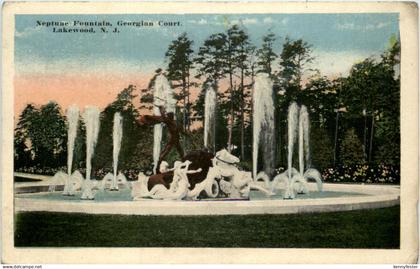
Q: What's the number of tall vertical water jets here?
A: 8